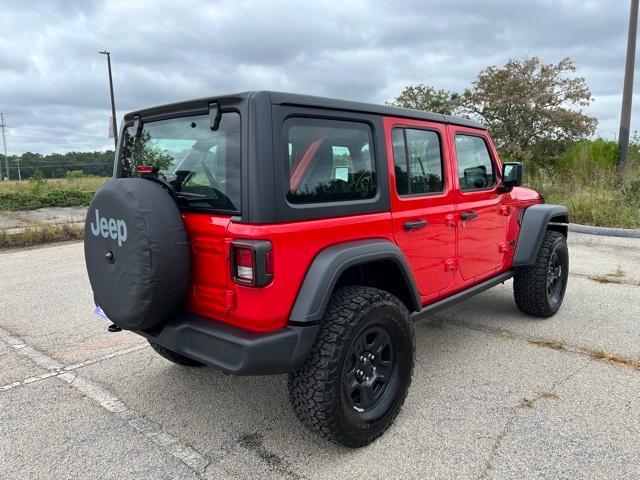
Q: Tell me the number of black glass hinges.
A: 2